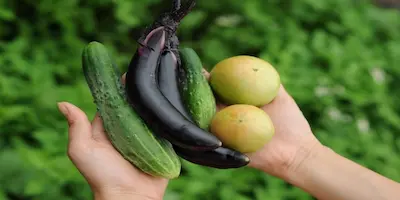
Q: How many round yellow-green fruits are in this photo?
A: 2